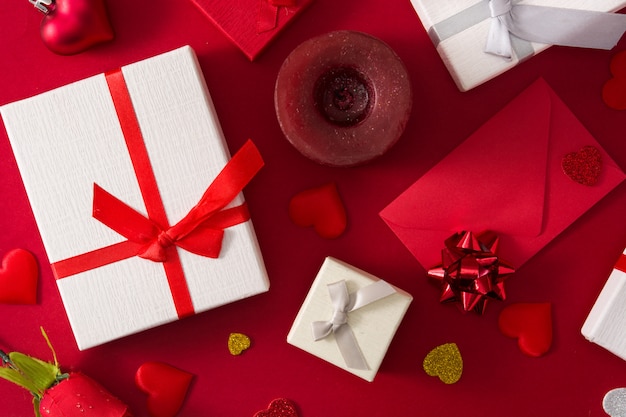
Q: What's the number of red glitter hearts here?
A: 2